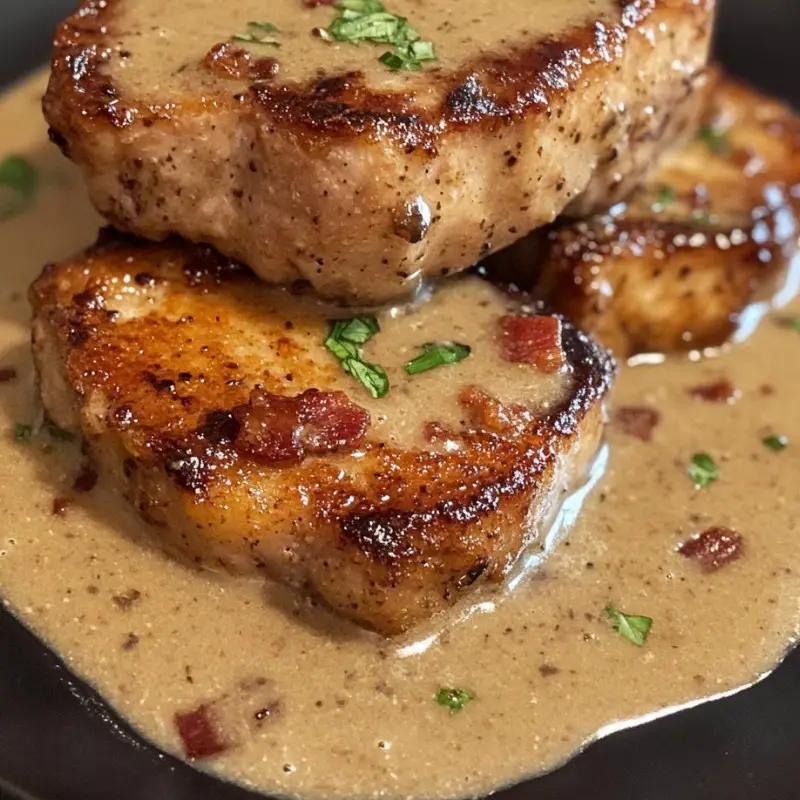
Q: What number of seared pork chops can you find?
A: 3